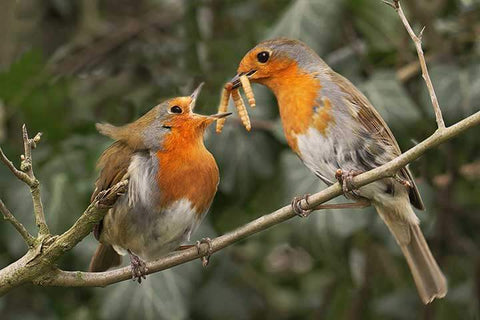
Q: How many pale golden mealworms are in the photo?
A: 3